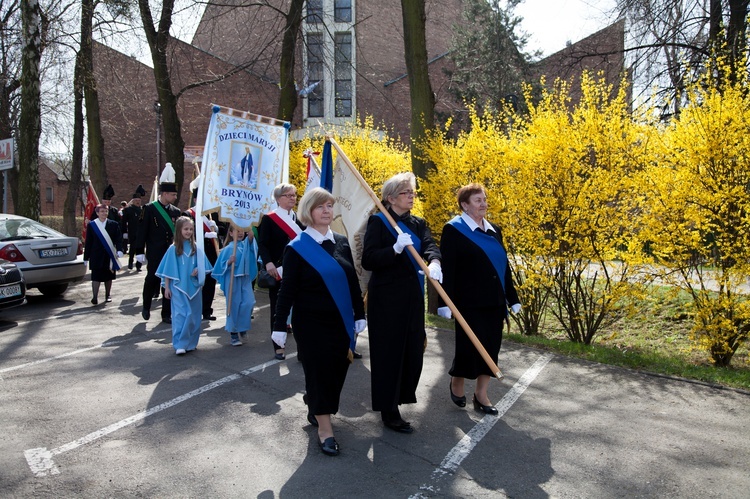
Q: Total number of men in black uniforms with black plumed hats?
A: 2